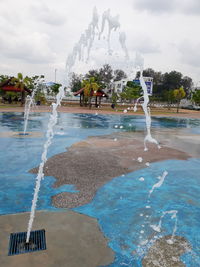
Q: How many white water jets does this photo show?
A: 2